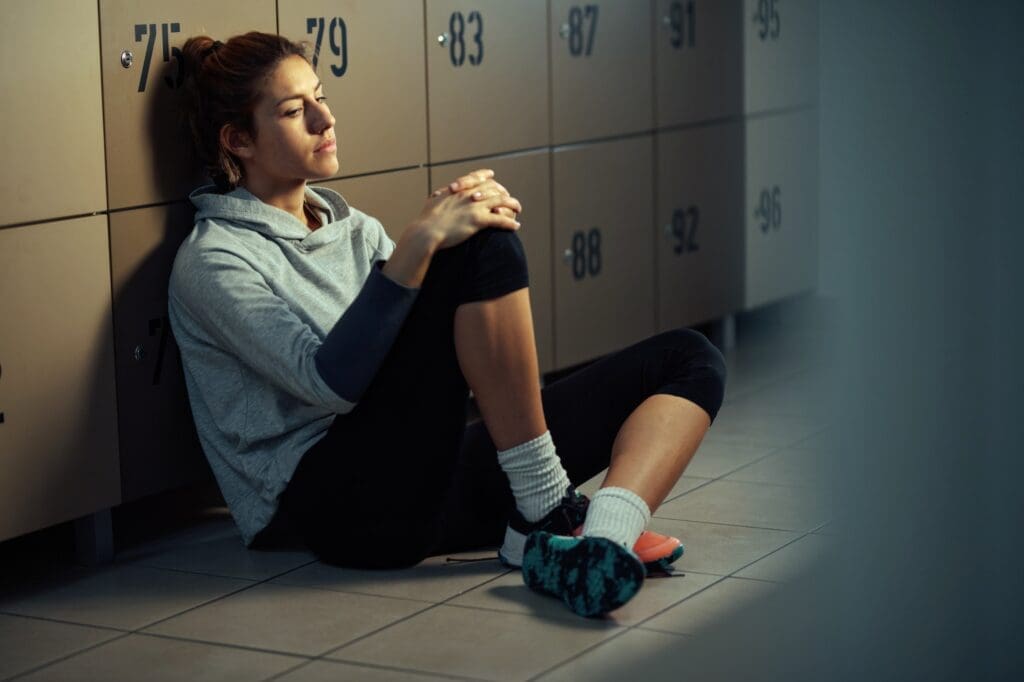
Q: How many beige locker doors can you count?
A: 14